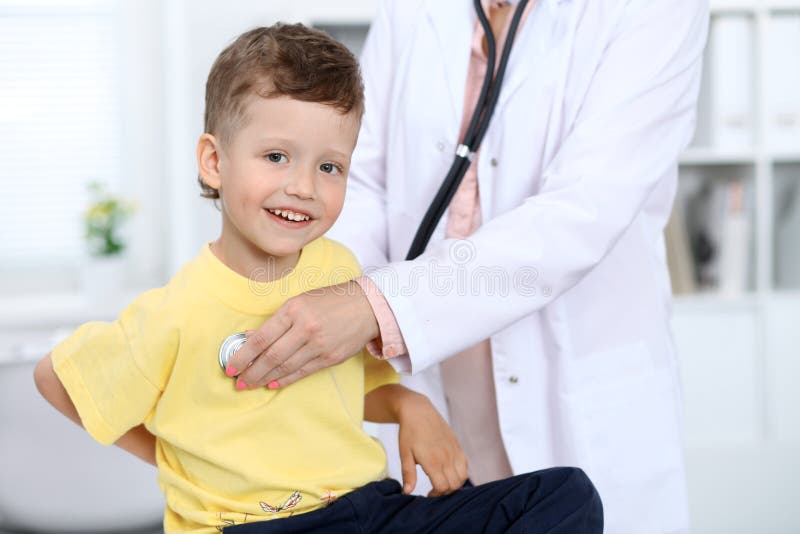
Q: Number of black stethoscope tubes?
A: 2